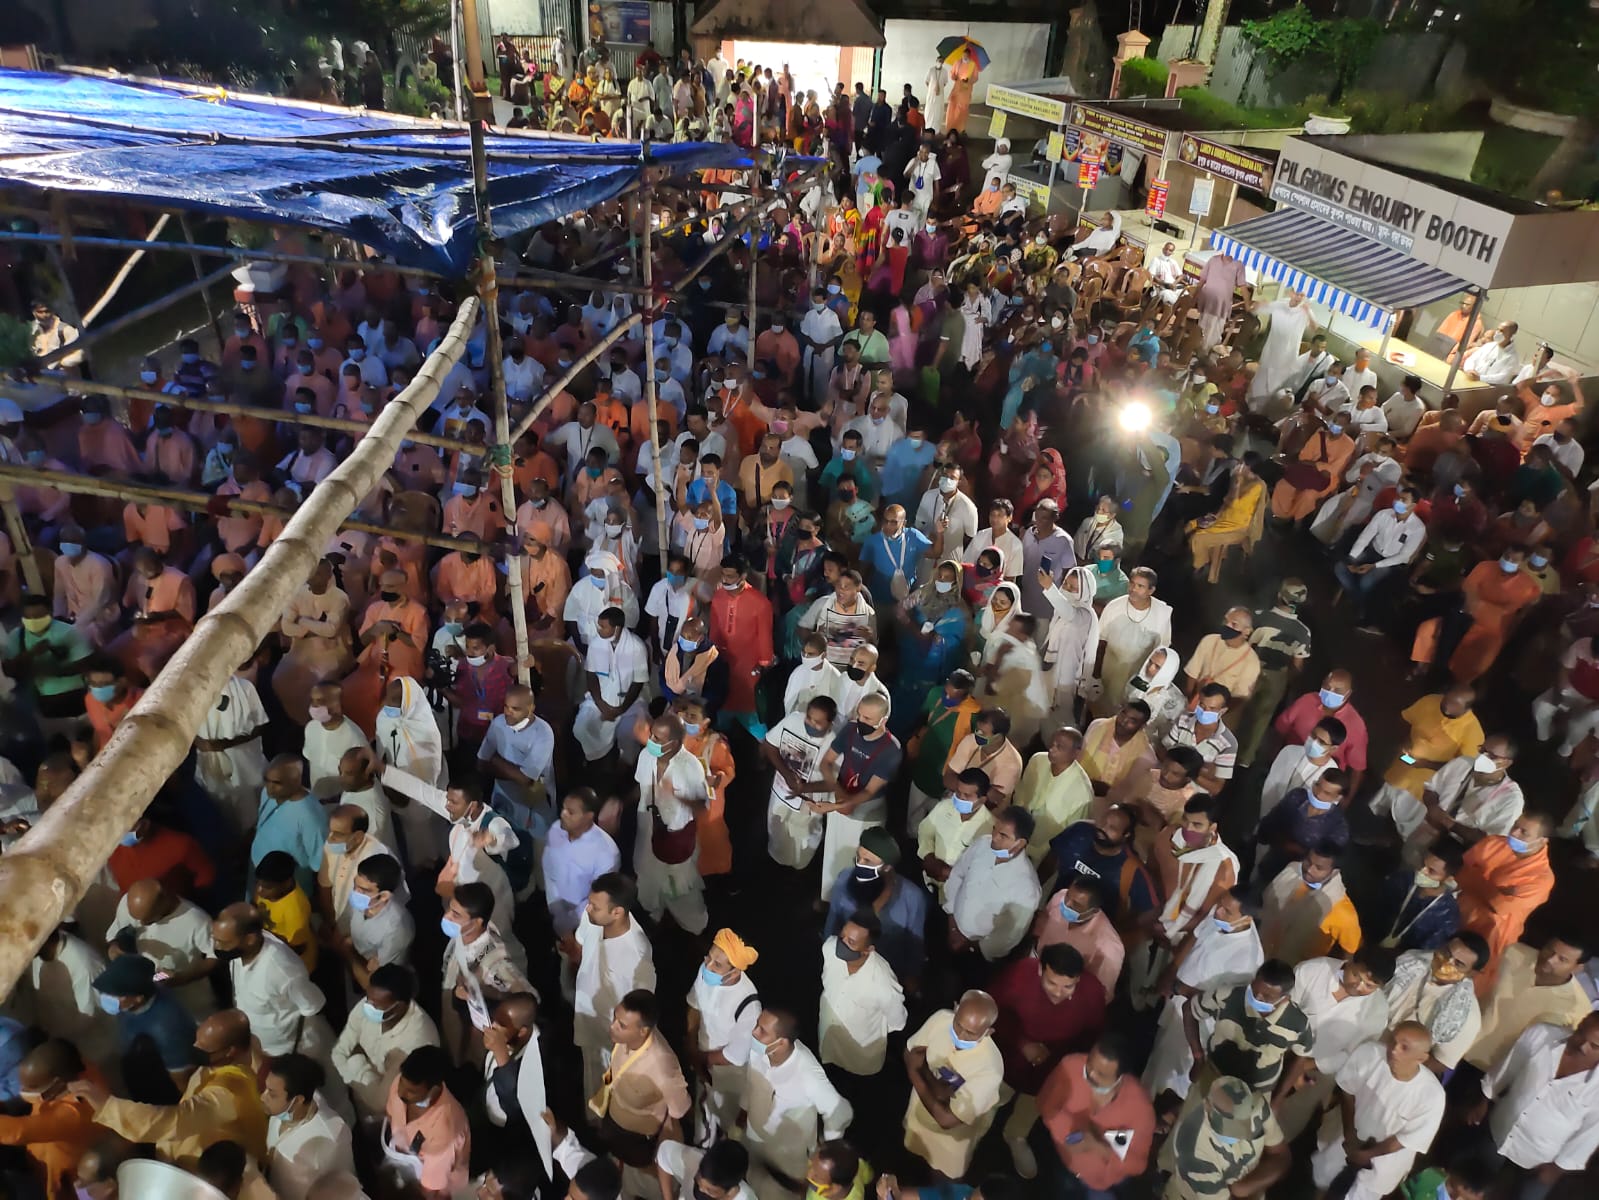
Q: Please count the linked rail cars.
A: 0